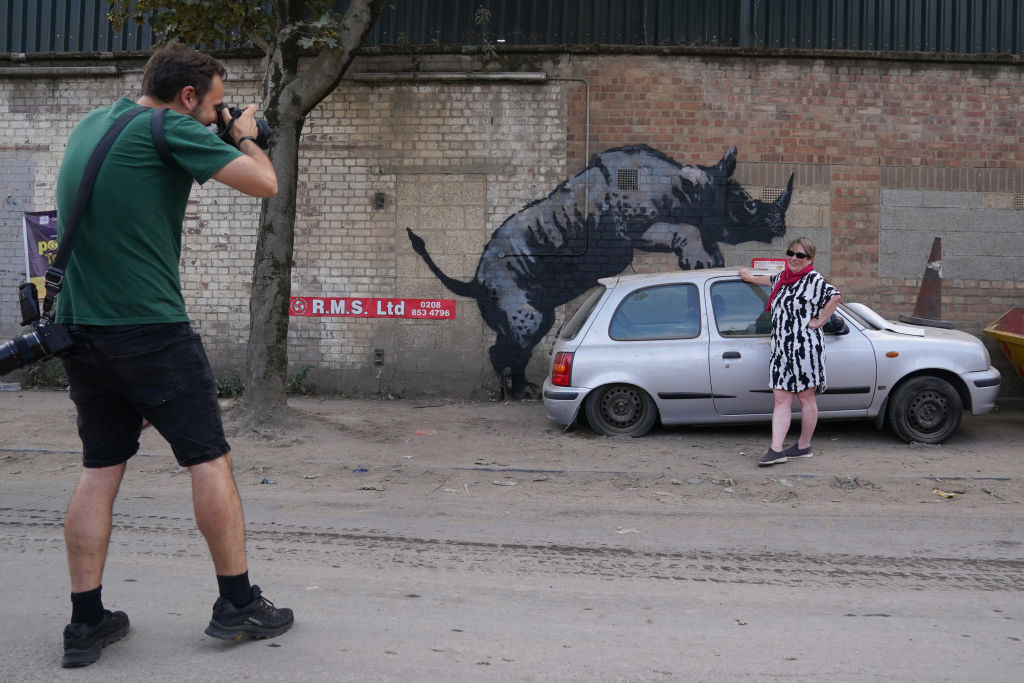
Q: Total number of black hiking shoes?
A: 2